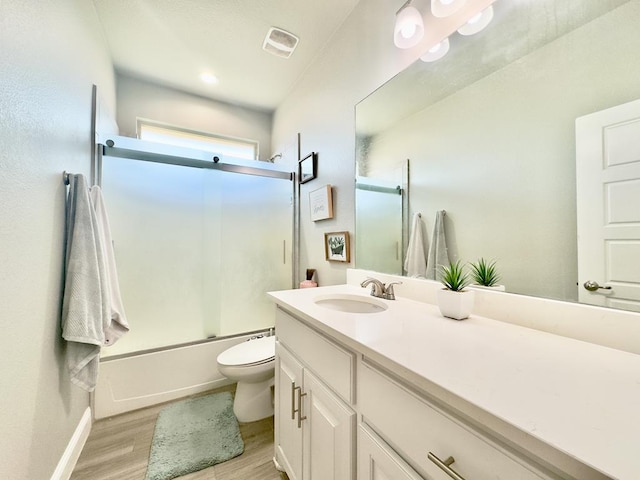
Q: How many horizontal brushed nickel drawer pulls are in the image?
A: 1